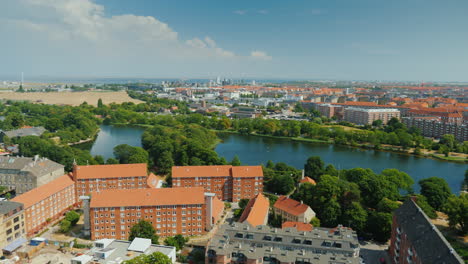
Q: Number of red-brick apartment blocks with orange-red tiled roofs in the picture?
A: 4